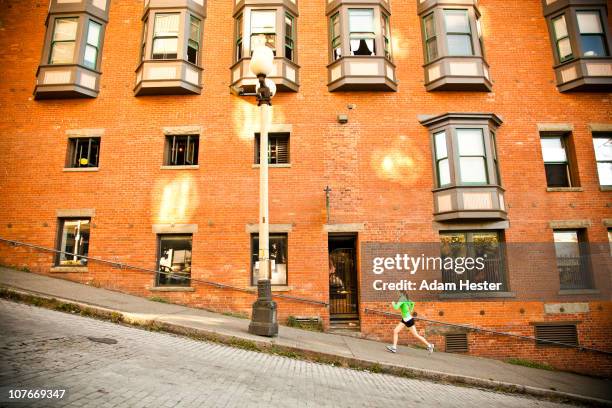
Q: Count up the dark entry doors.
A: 1